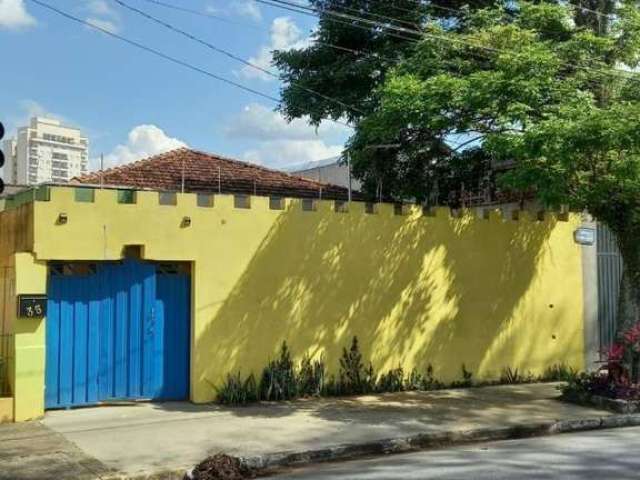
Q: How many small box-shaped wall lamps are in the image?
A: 2